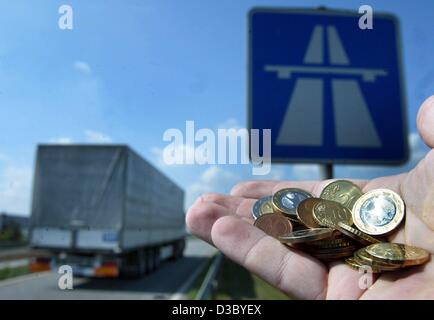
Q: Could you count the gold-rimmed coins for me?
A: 2